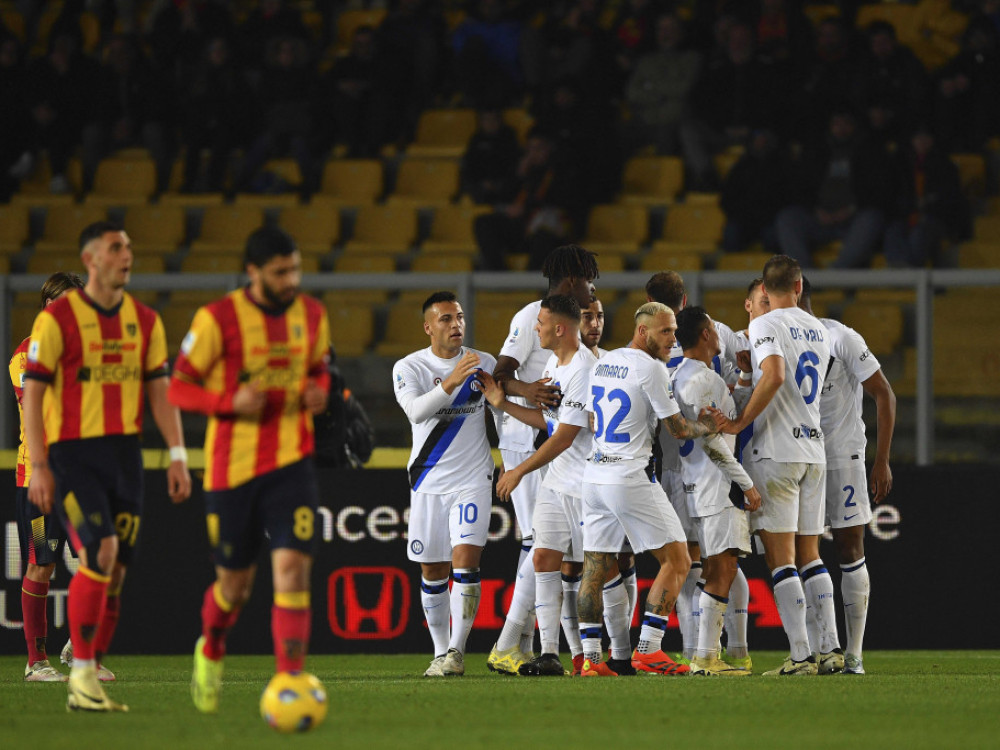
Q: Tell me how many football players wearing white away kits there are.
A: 10